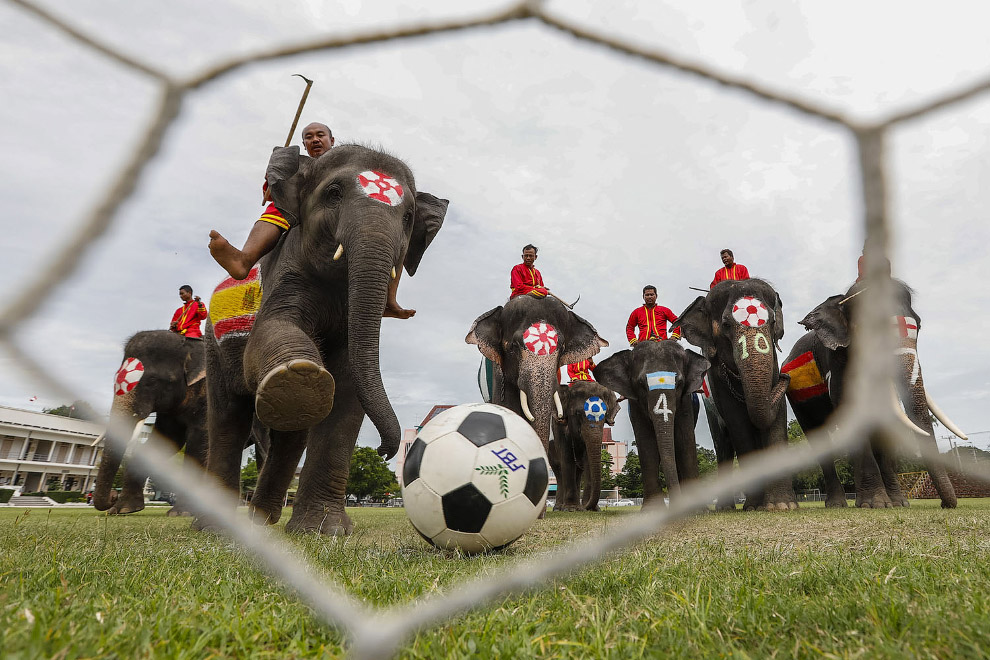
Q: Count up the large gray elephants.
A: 7